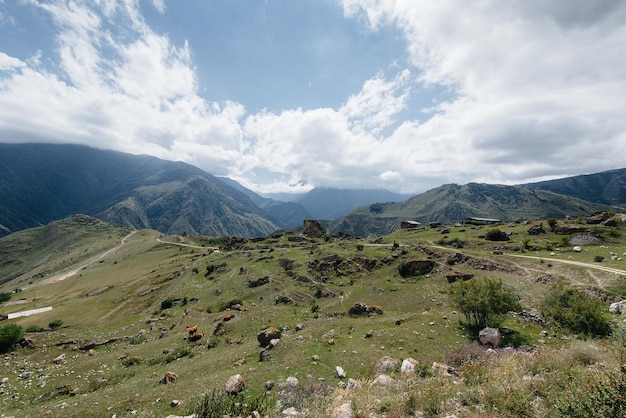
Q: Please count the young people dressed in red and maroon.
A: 0